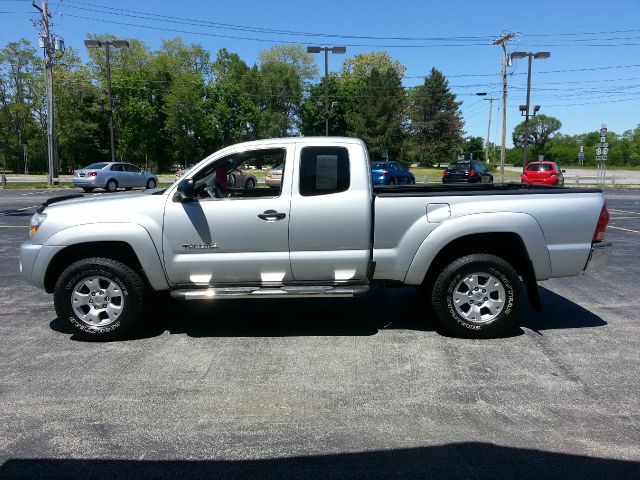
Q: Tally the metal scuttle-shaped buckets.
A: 0